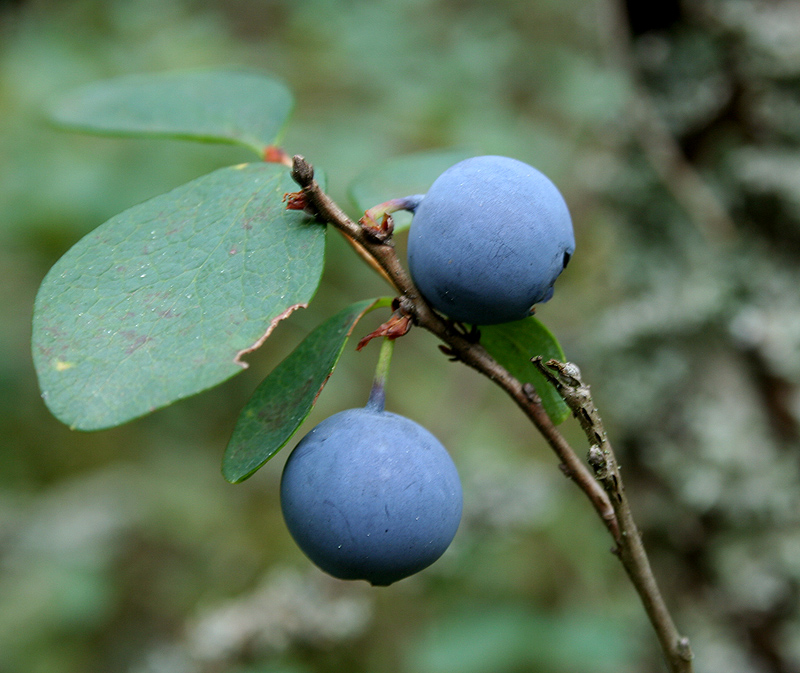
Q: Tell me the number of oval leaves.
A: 5